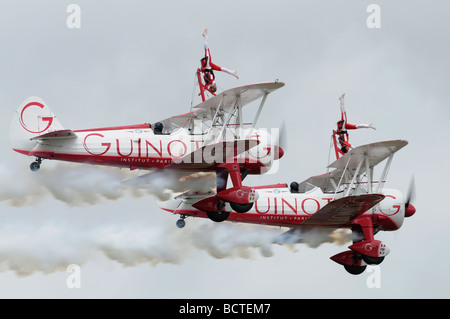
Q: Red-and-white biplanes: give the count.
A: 2